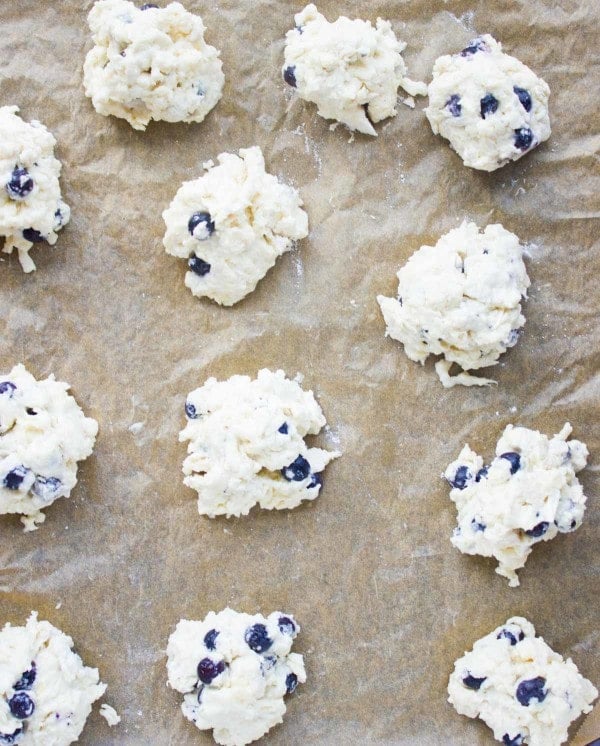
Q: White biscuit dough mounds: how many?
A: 12